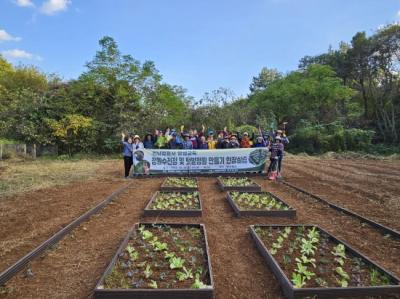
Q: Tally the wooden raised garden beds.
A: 6